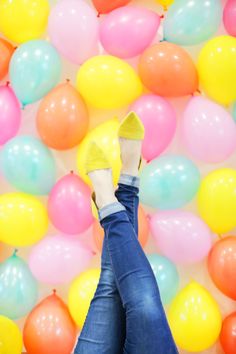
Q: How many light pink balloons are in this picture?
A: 4